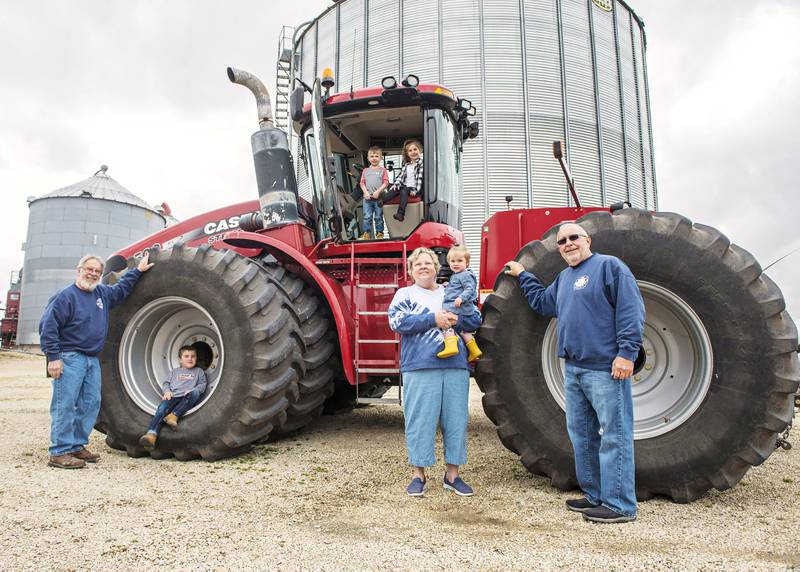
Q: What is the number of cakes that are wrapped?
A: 0